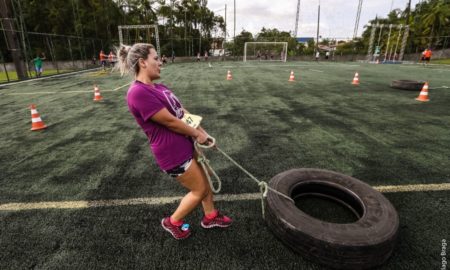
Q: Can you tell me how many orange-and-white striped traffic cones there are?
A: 6